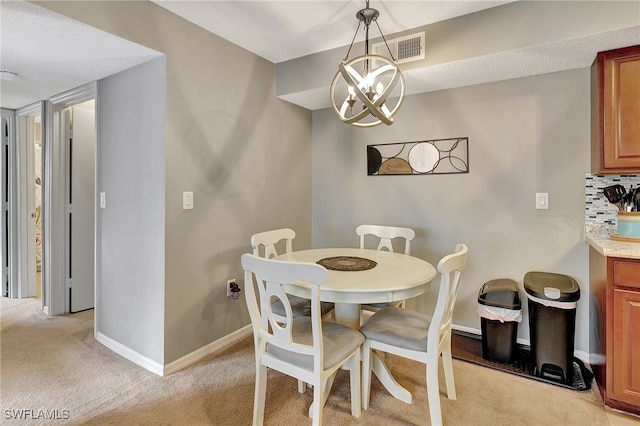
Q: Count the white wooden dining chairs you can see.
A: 4